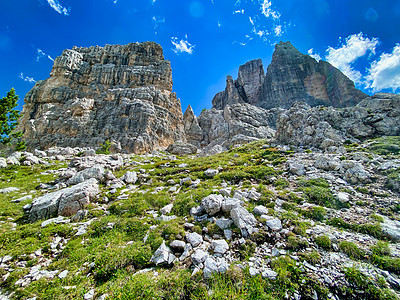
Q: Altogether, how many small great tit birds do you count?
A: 0